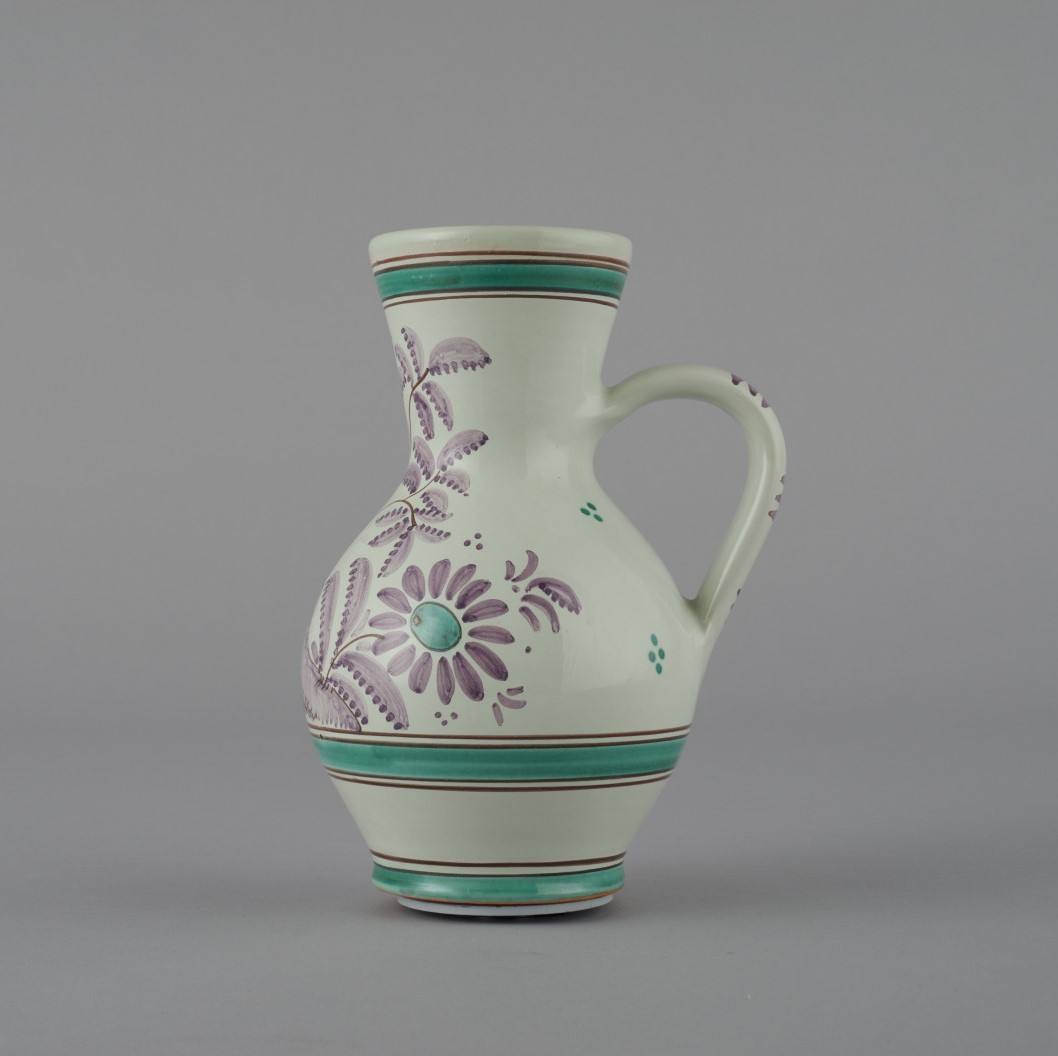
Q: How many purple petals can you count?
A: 14